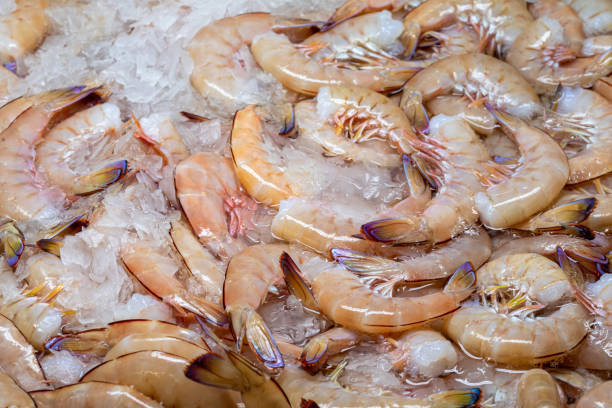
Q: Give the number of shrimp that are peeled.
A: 0